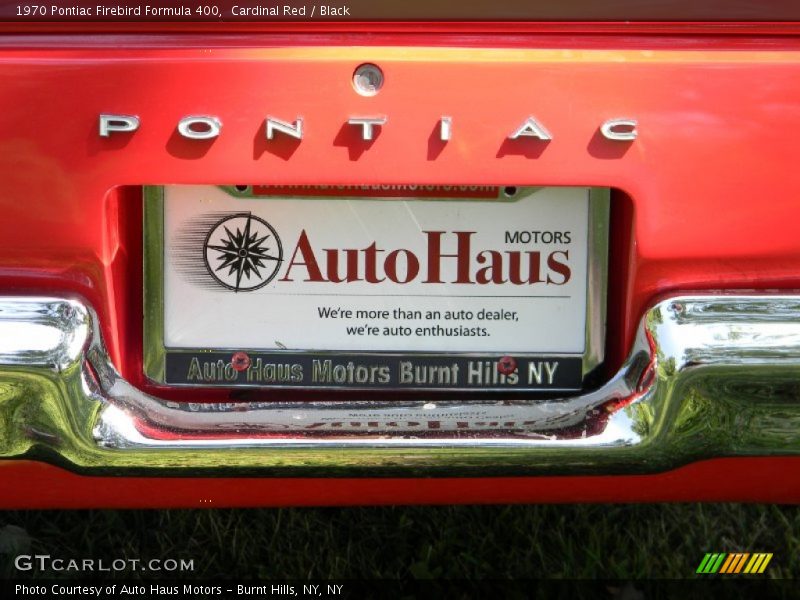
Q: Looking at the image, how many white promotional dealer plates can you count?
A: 1